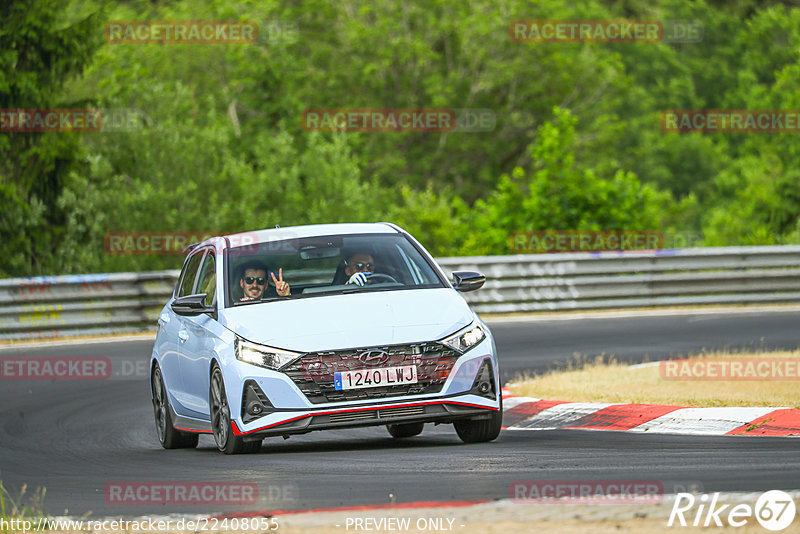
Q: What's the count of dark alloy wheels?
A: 2